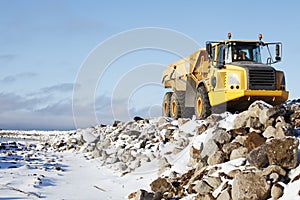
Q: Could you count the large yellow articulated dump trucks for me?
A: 1